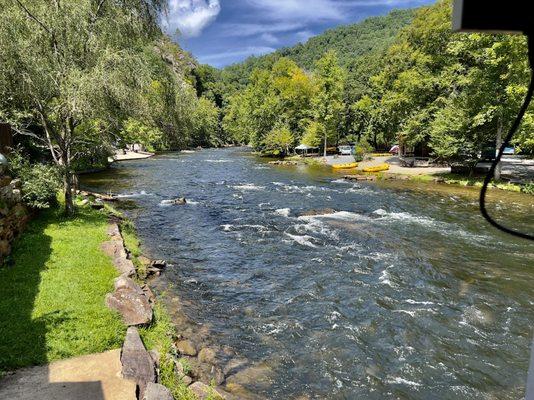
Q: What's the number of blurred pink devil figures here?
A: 0